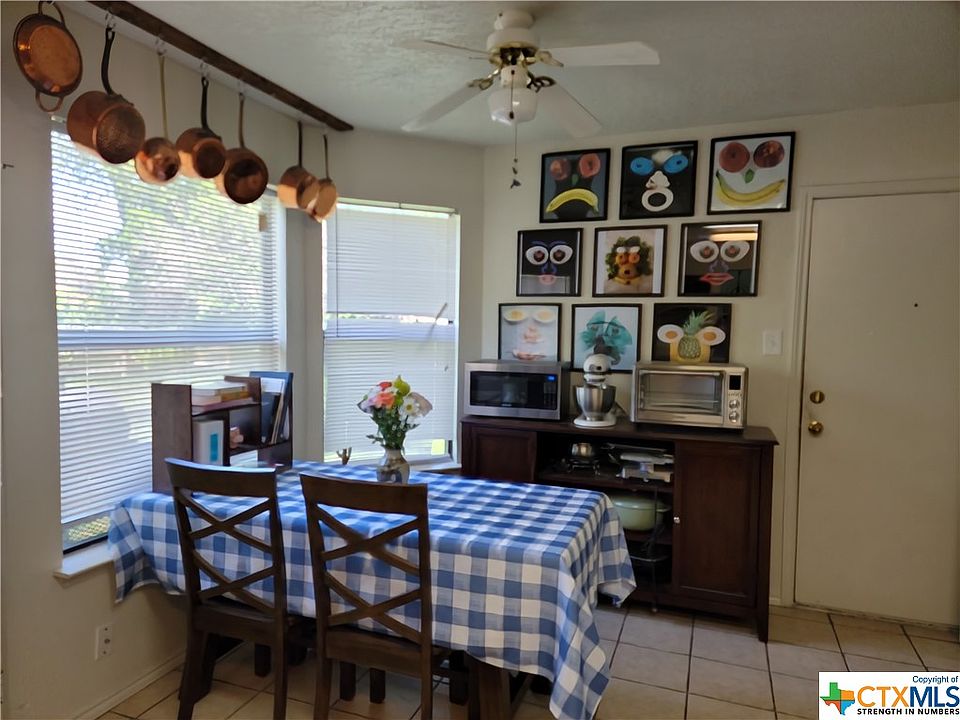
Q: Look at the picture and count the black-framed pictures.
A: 9